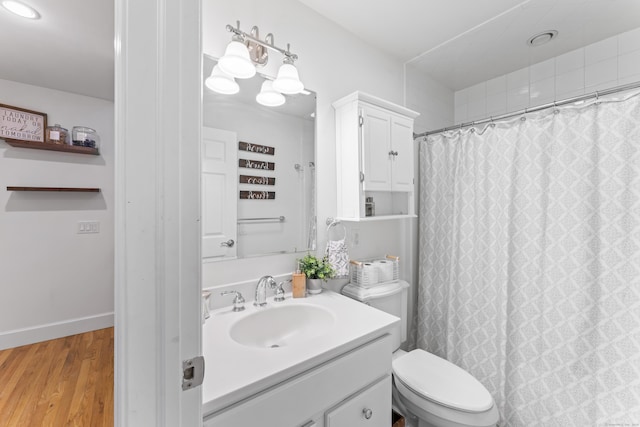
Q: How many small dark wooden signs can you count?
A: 4